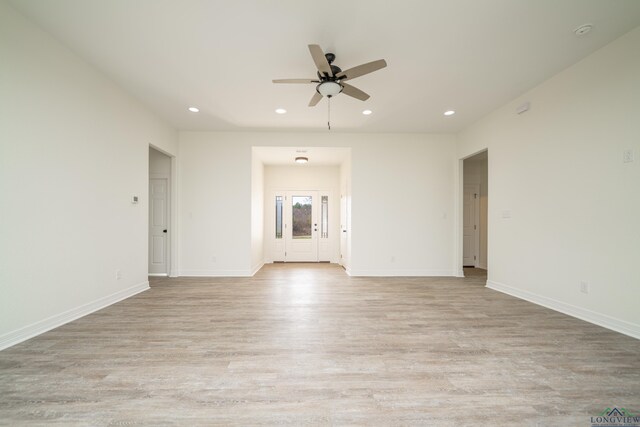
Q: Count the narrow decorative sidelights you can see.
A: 2